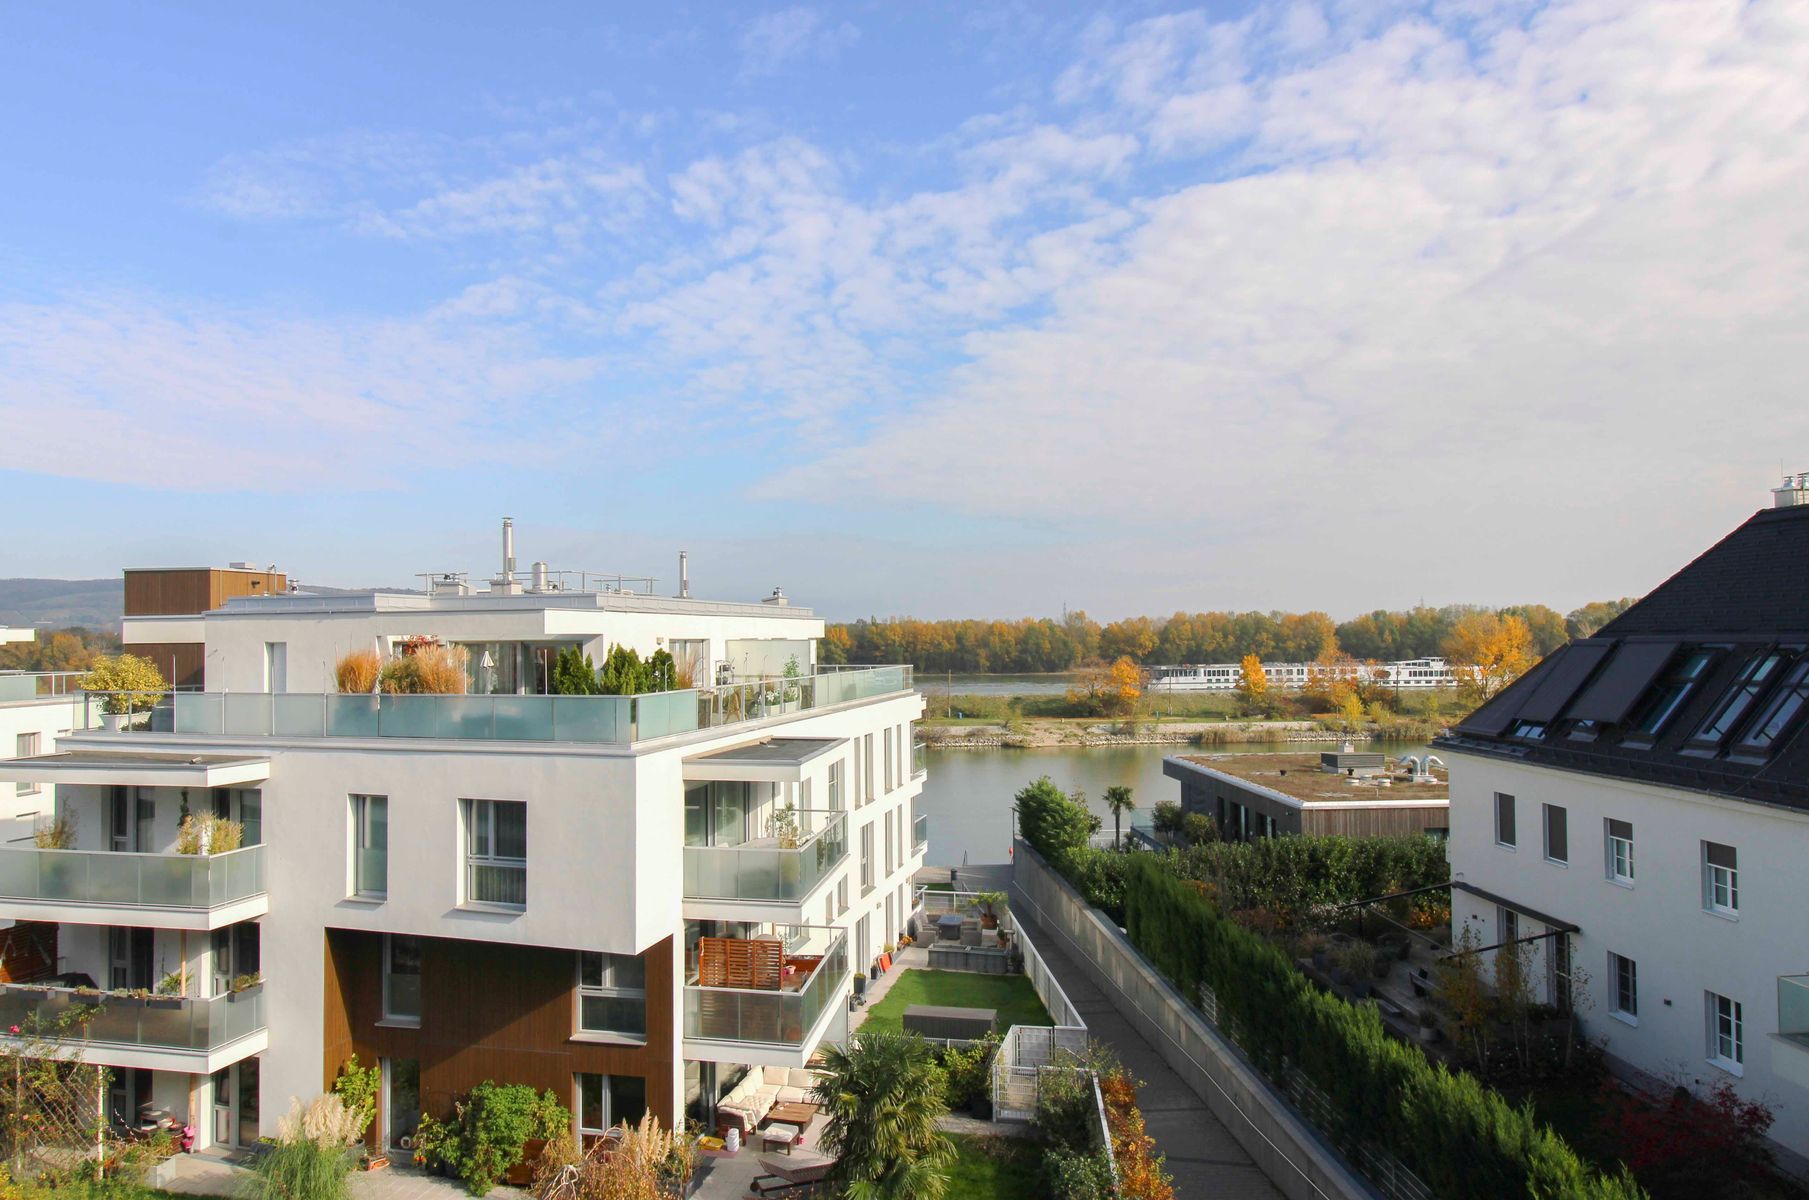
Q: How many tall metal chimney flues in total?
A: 2